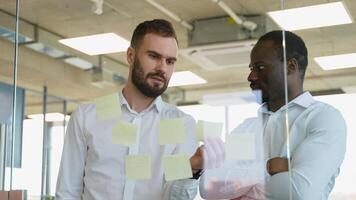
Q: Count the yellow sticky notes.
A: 7